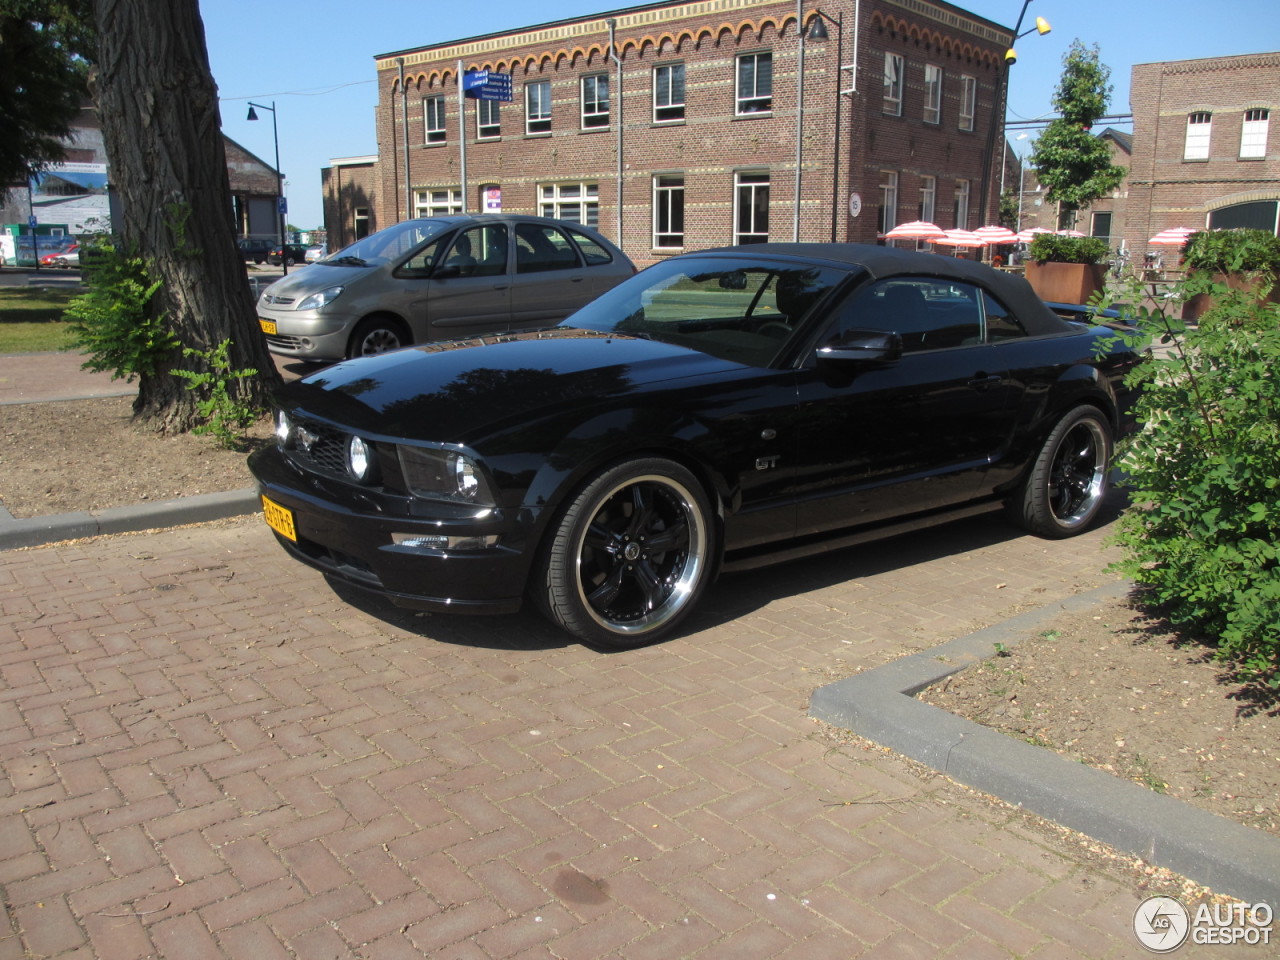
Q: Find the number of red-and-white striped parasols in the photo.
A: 6